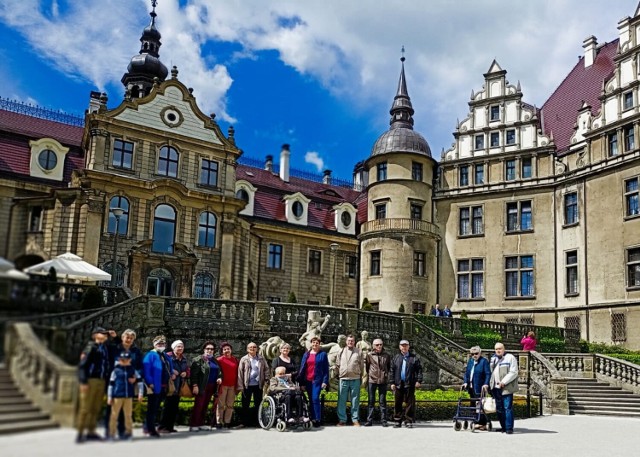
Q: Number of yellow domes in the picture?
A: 0